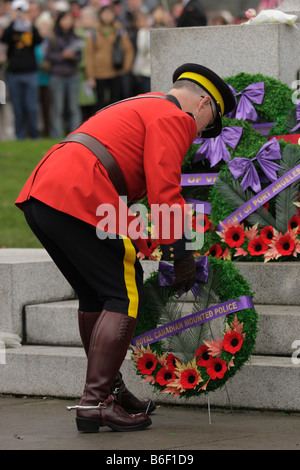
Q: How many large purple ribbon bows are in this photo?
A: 4